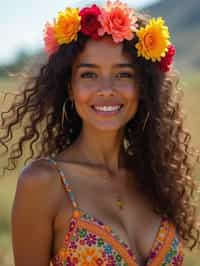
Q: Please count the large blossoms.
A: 6